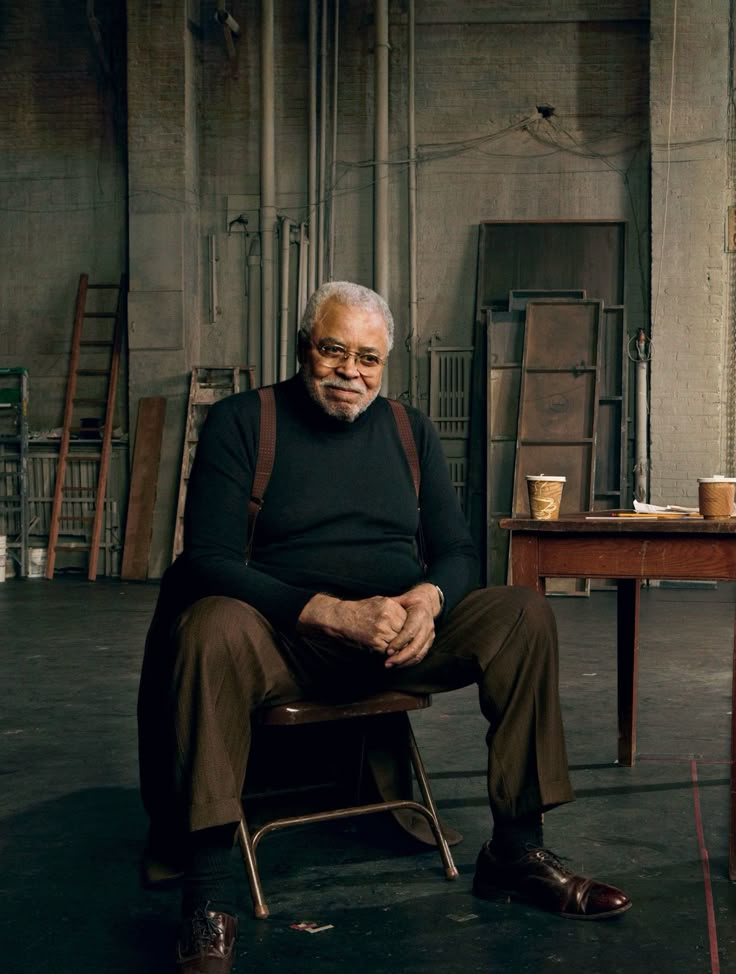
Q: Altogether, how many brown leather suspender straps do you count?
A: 2